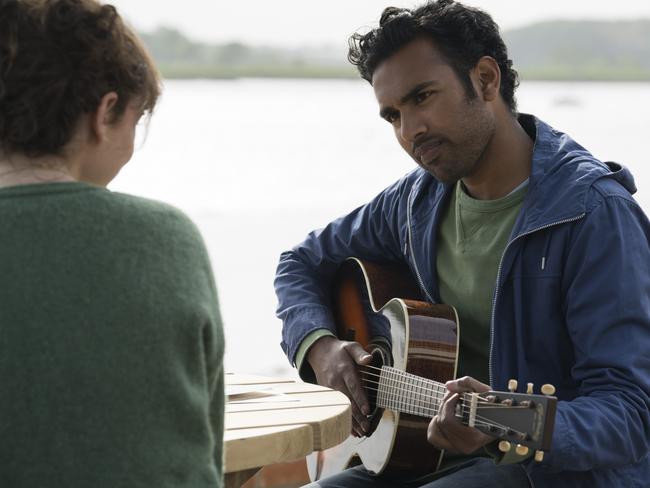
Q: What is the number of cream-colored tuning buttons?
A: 6